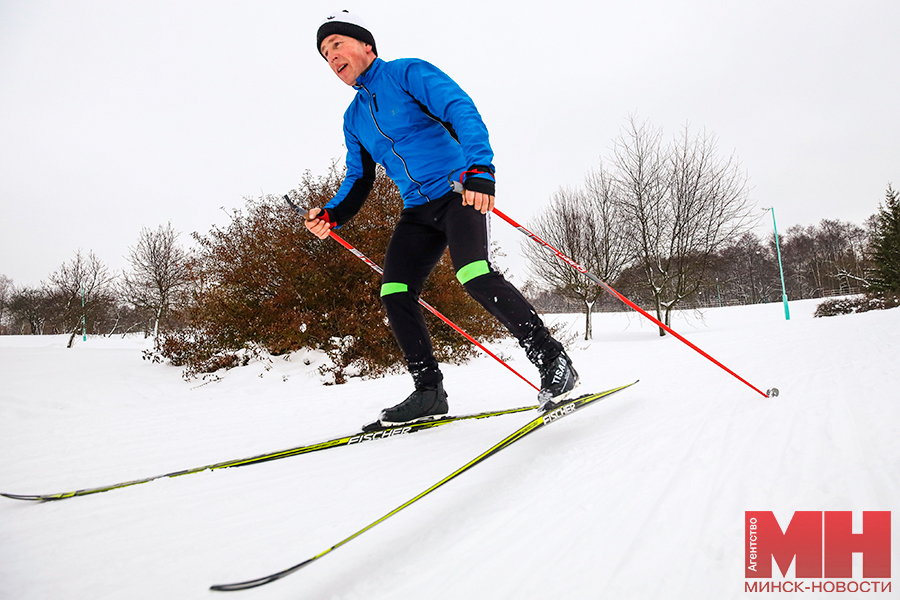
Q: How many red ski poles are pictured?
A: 2